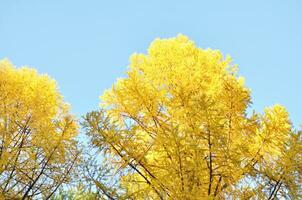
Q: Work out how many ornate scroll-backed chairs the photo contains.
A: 0